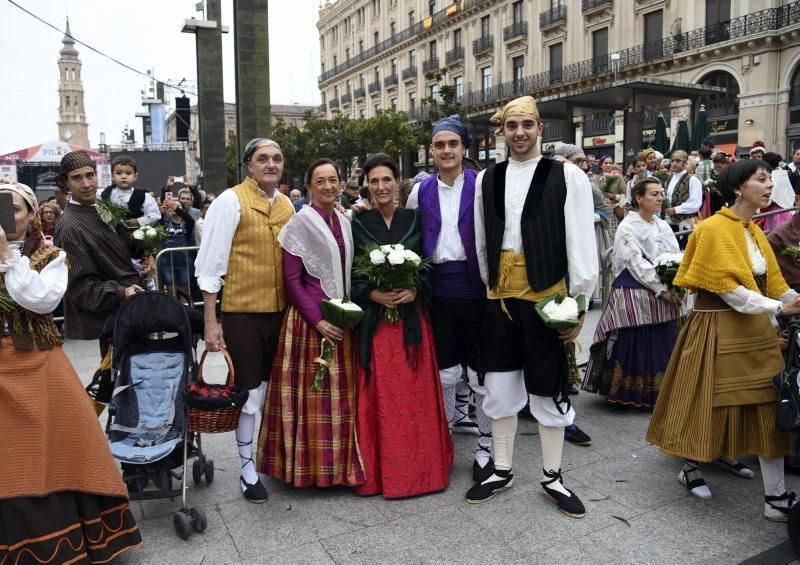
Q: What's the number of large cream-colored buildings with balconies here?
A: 1